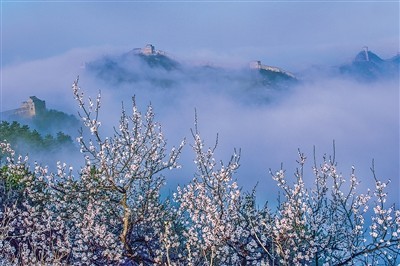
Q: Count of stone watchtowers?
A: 4